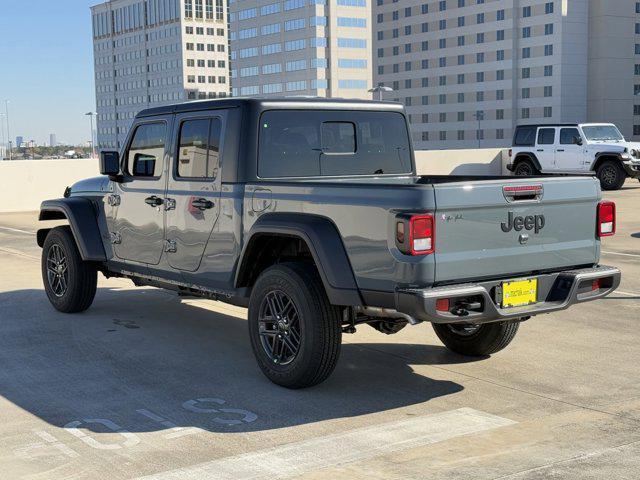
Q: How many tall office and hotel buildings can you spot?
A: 3